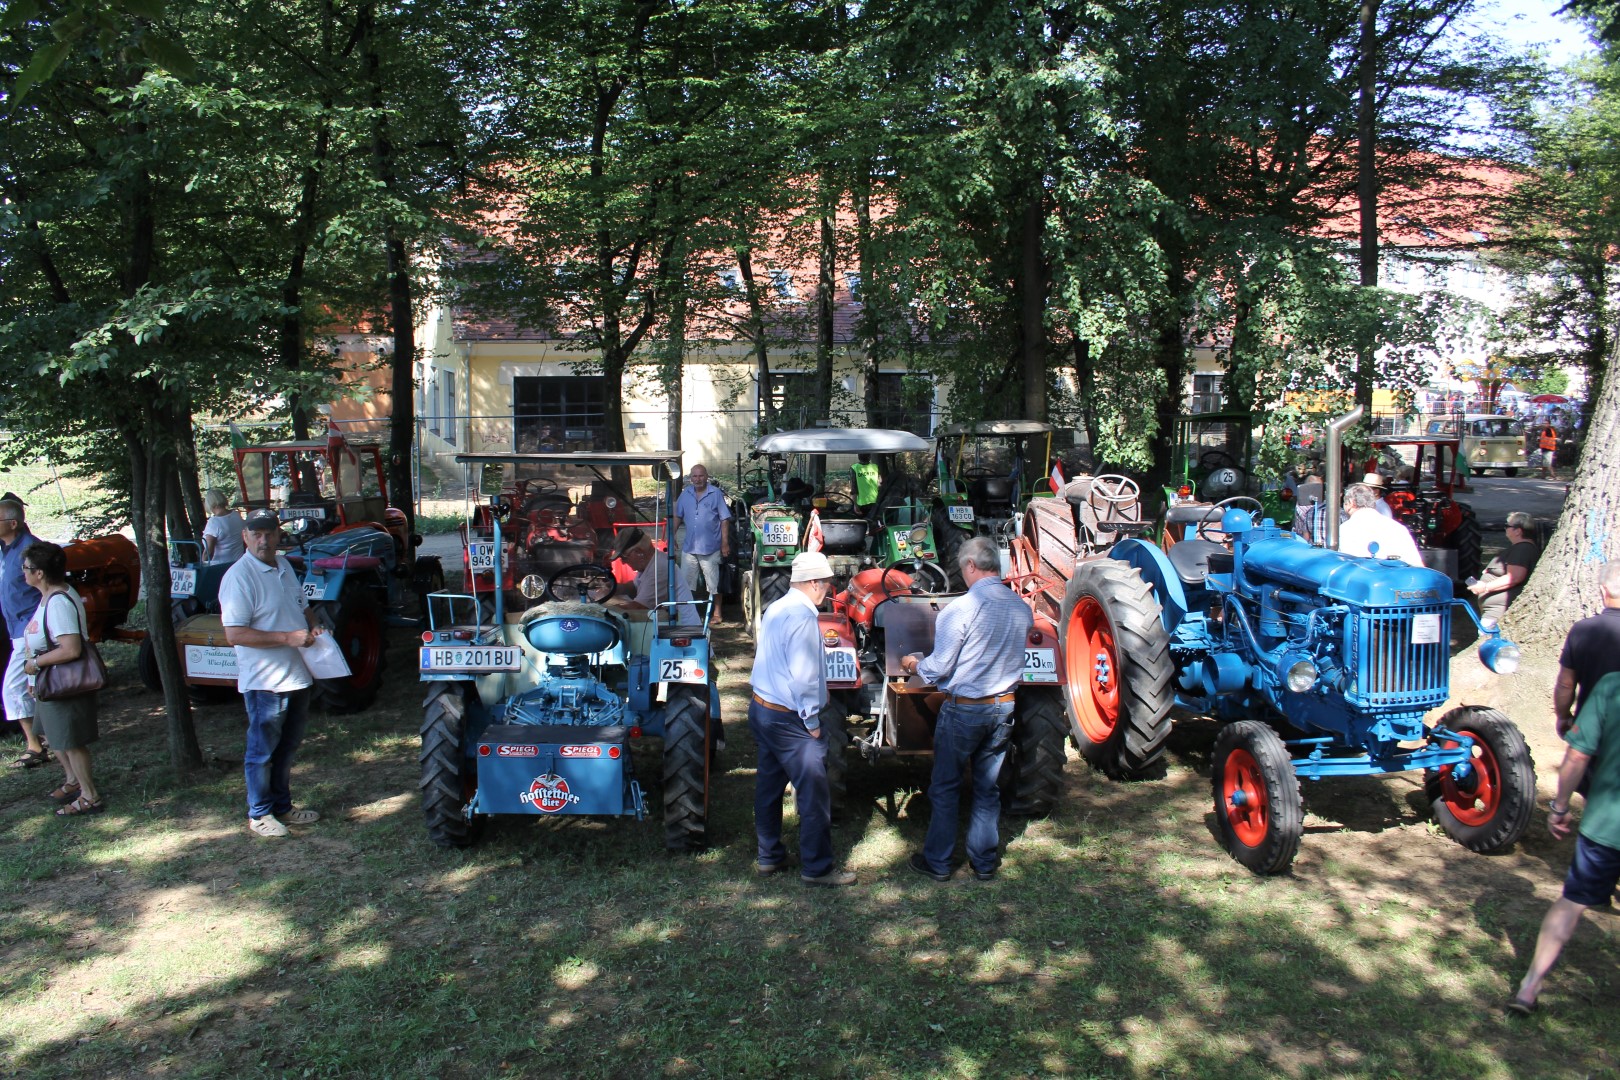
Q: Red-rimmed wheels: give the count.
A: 4